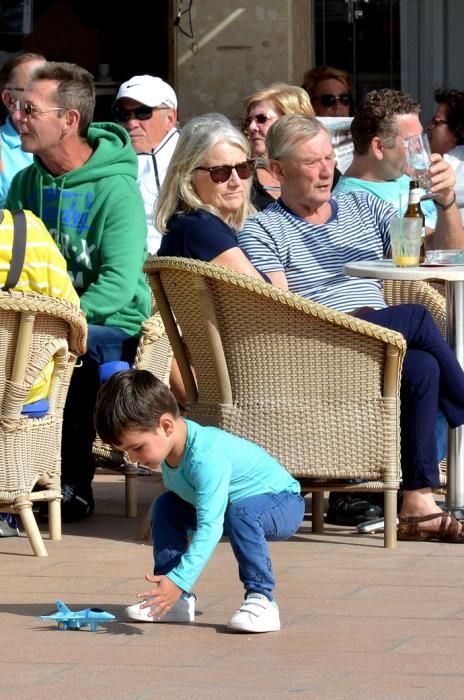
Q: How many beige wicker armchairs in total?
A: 4